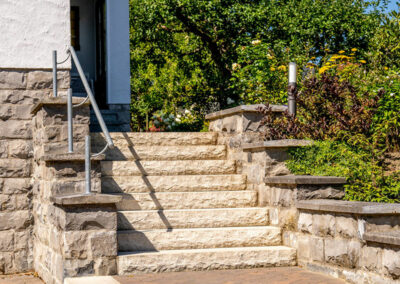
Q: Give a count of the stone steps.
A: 8